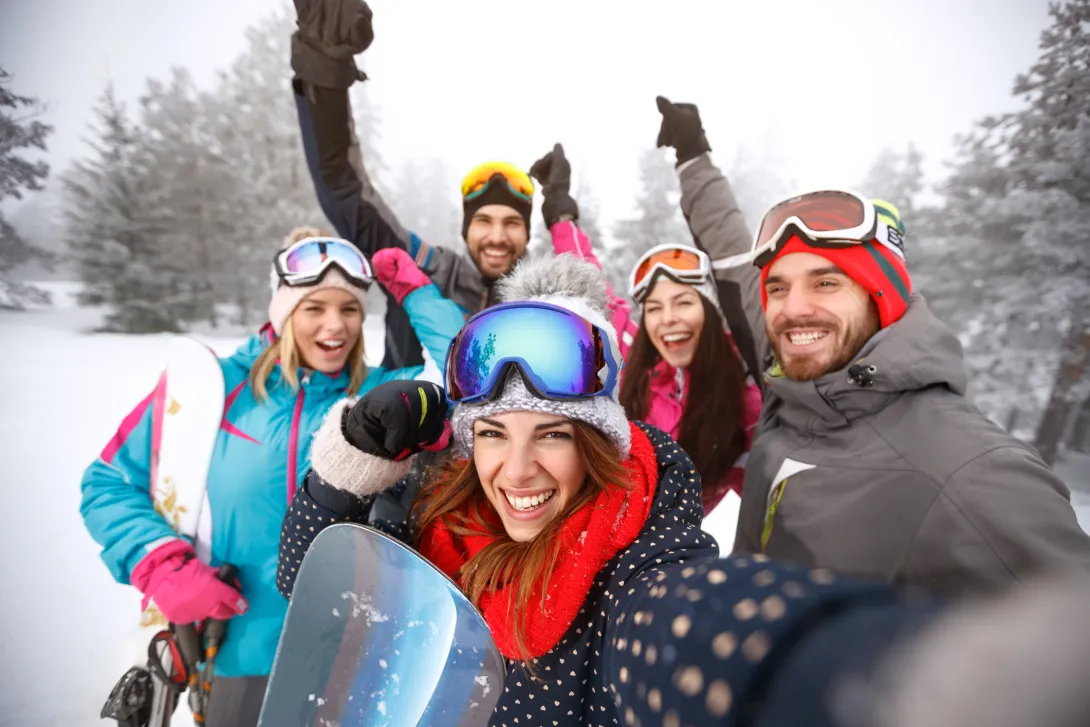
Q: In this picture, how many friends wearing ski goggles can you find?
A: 5